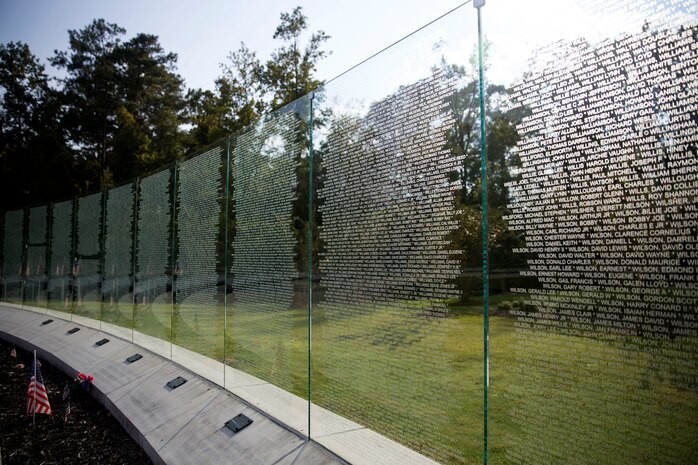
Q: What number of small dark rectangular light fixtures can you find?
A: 6